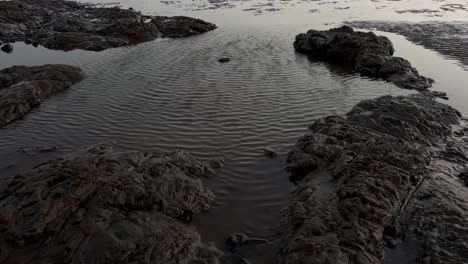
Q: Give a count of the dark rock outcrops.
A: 5